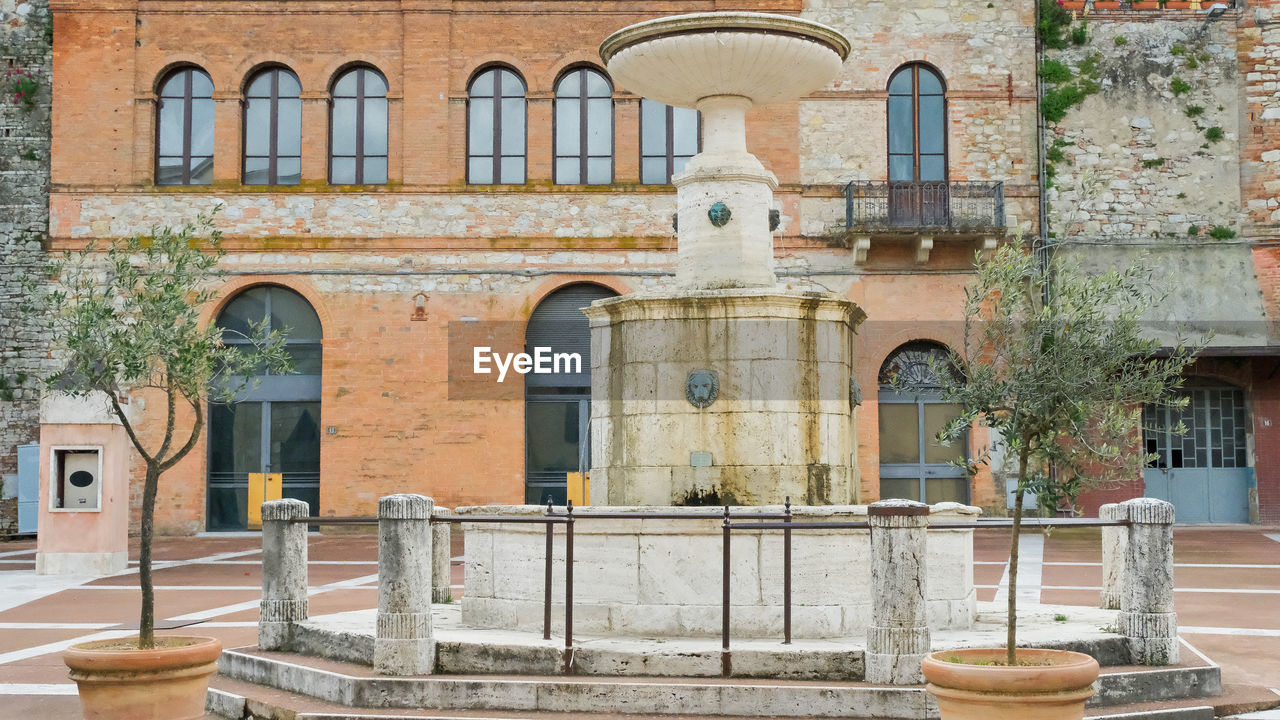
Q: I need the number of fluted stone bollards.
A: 6